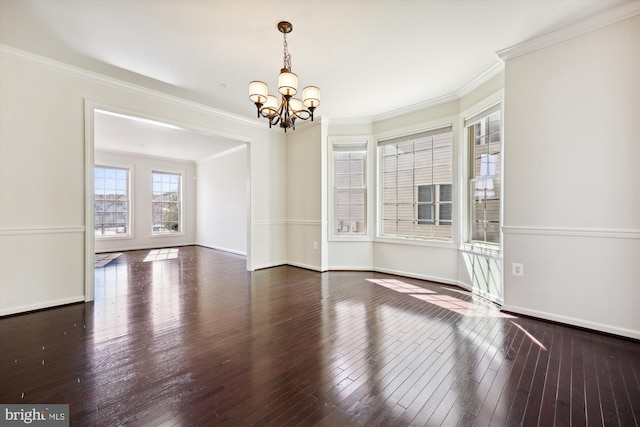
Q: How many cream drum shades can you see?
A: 5